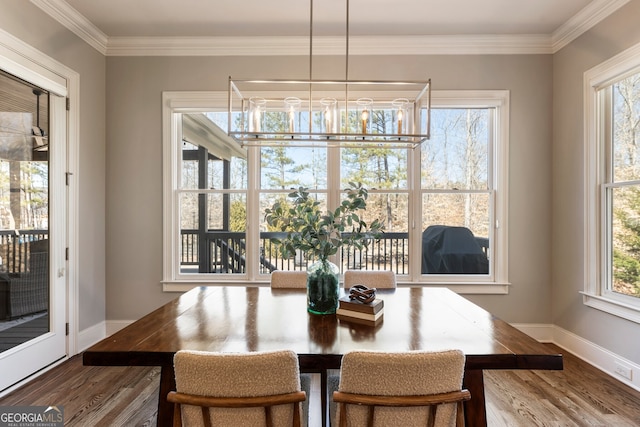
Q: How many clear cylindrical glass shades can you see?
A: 5